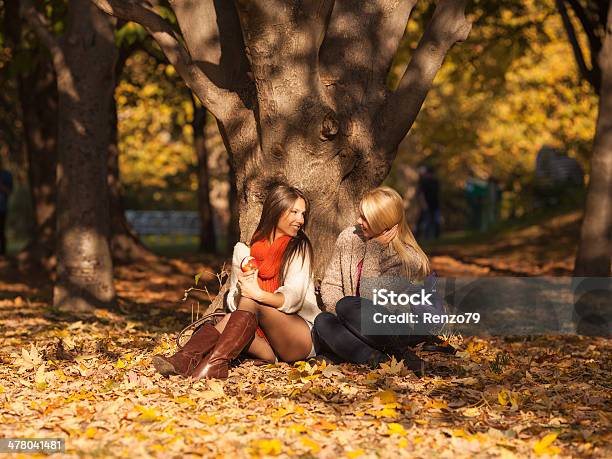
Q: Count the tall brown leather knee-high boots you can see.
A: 2